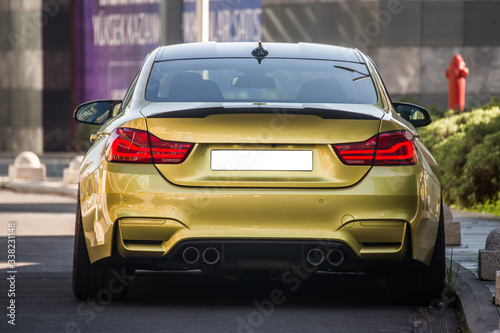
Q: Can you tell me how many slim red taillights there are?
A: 2